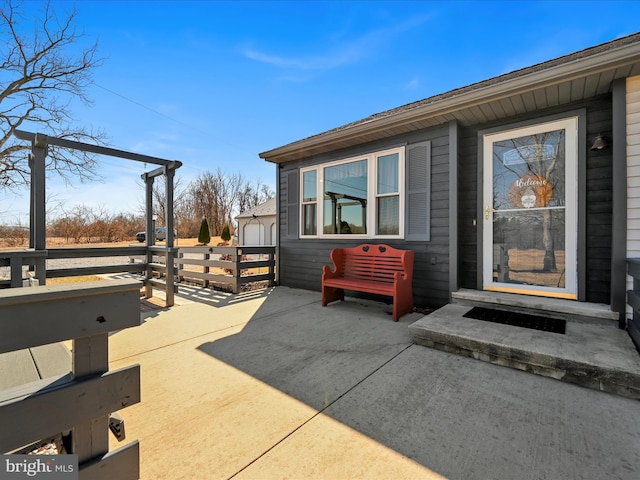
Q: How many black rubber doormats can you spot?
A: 1